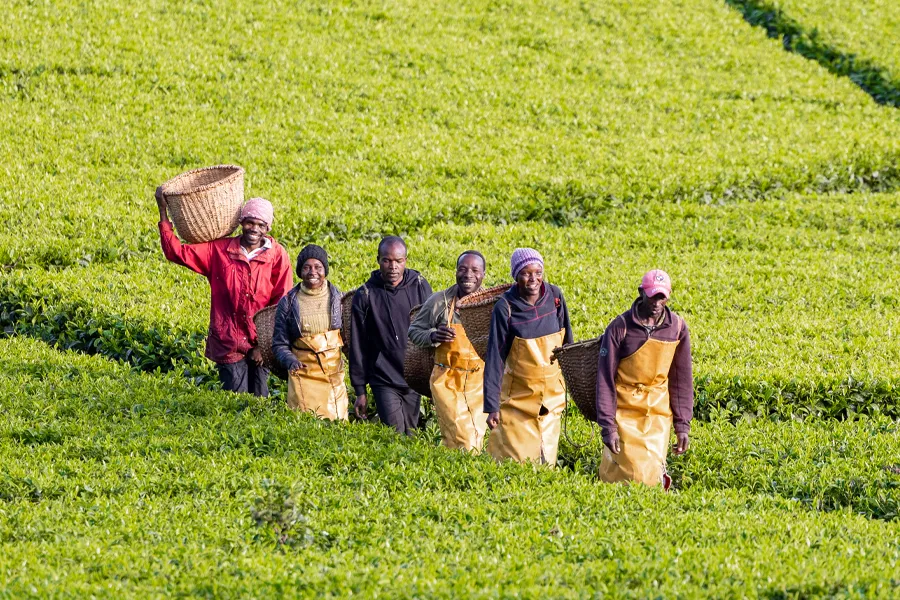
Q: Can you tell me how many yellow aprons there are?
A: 4